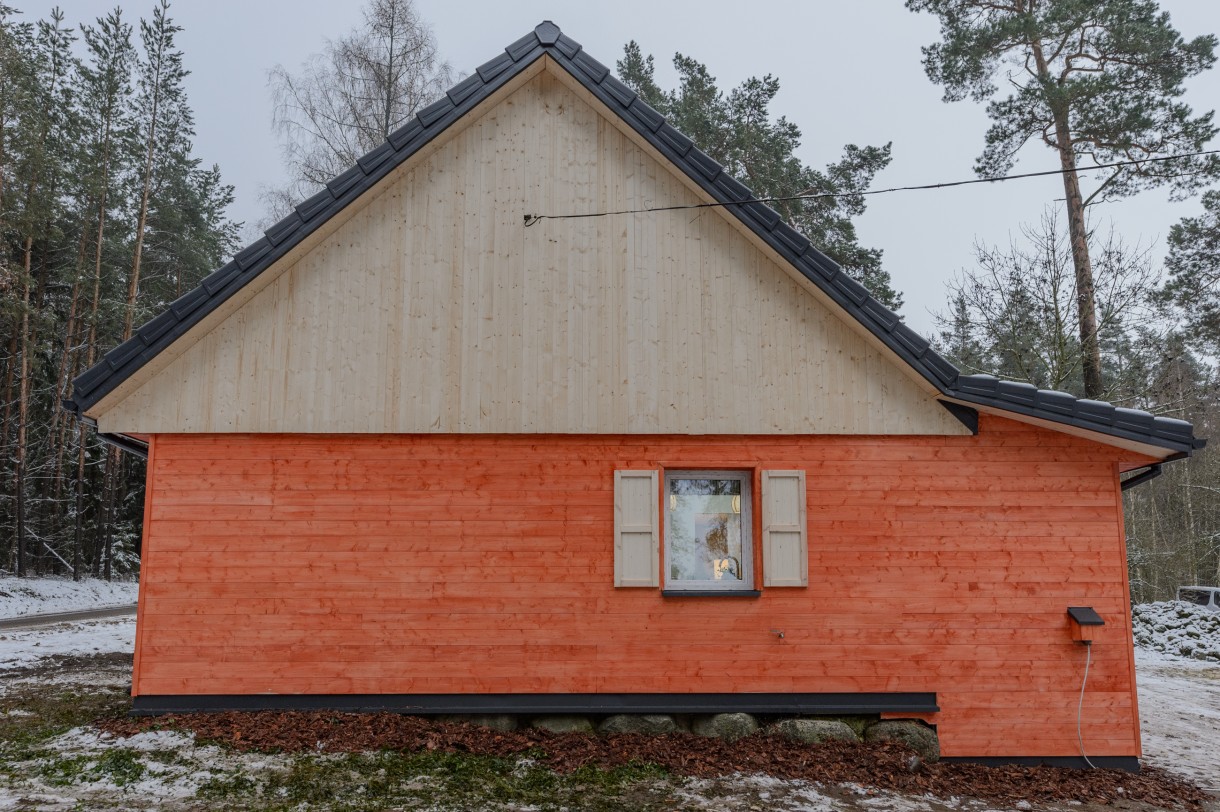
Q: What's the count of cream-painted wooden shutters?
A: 2